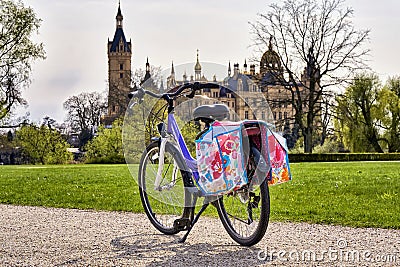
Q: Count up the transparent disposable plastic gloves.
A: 0